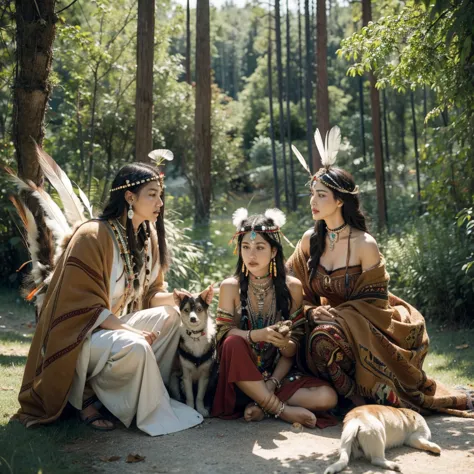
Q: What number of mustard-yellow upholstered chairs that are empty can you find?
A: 0